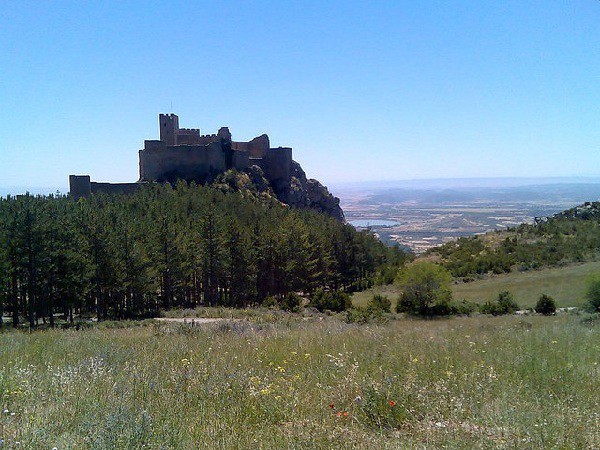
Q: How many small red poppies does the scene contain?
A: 4